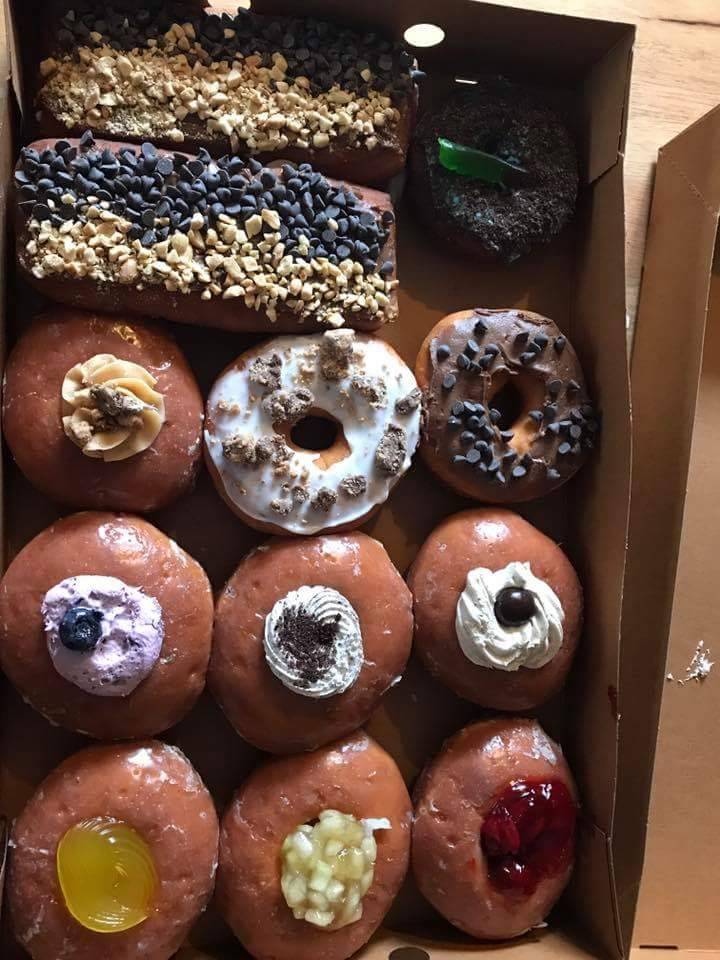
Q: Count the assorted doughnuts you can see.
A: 12